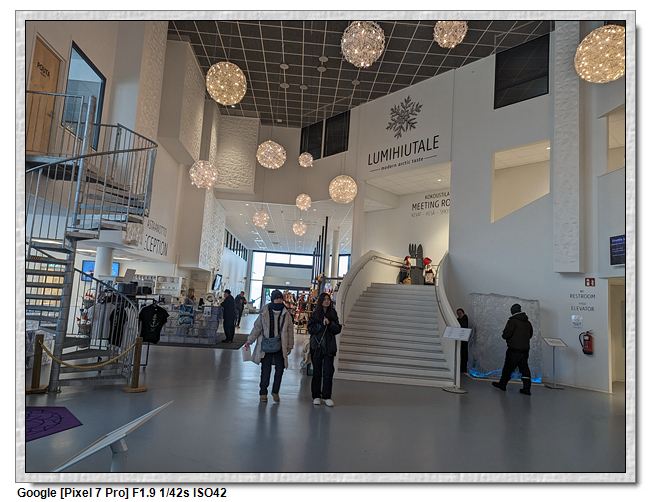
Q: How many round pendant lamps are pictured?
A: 11